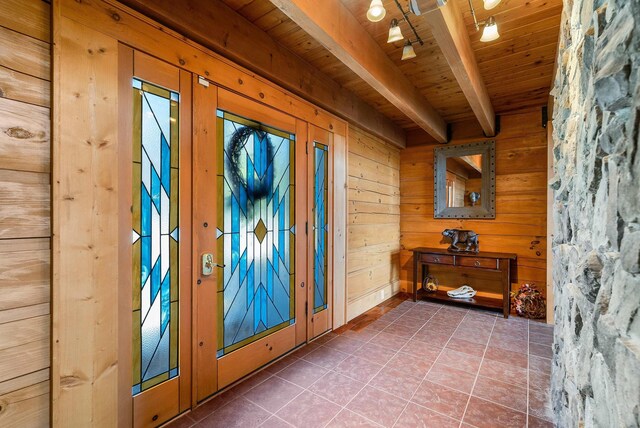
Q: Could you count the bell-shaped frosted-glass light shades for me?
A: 5